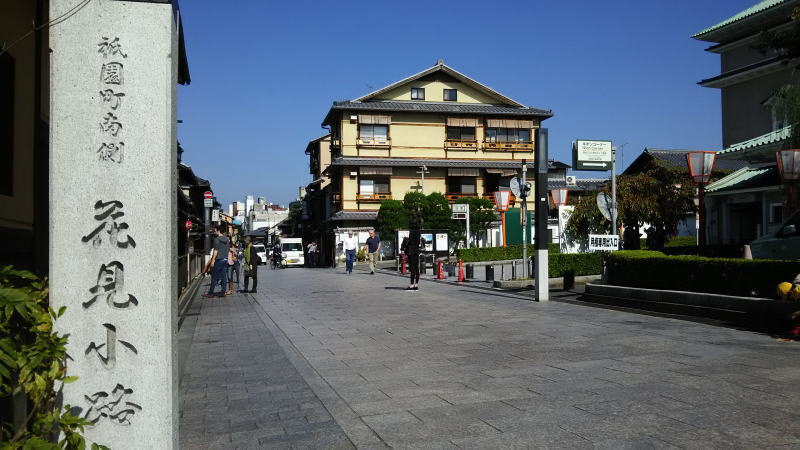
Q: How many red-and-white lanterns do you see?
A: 4